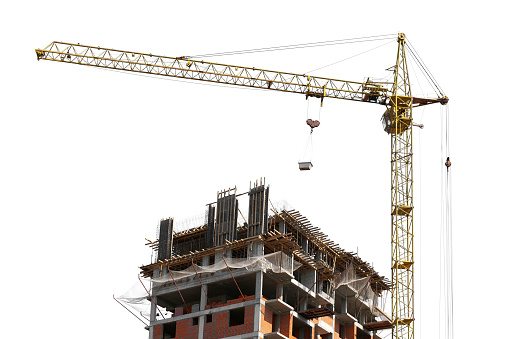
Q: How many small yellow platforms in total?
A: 3